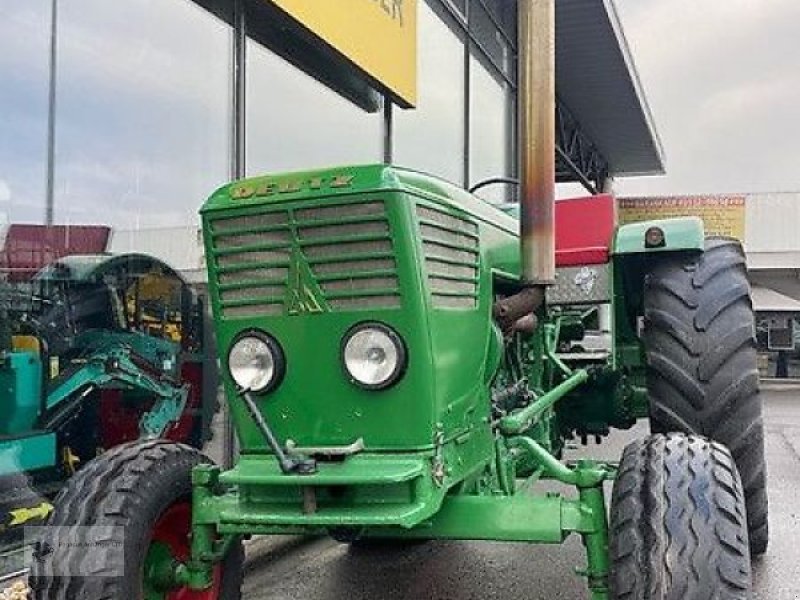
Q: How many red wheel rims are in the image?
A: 1